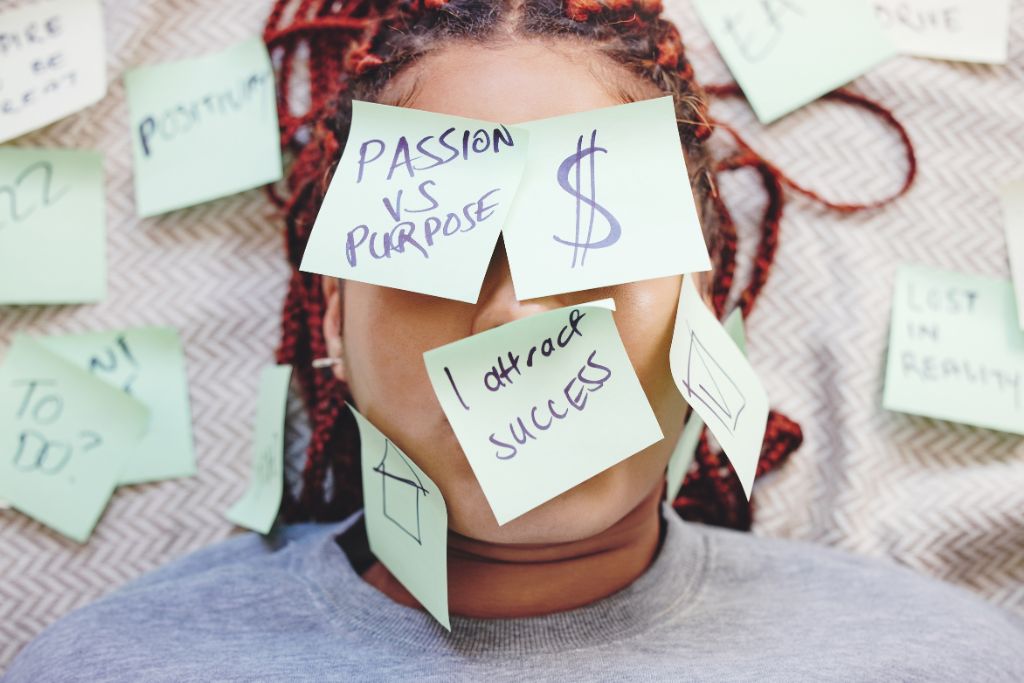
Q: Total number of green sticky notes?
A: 13